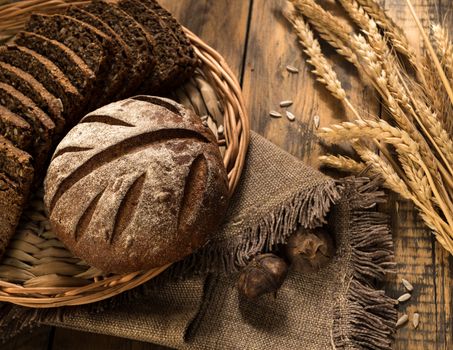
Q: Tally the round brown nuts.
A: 2